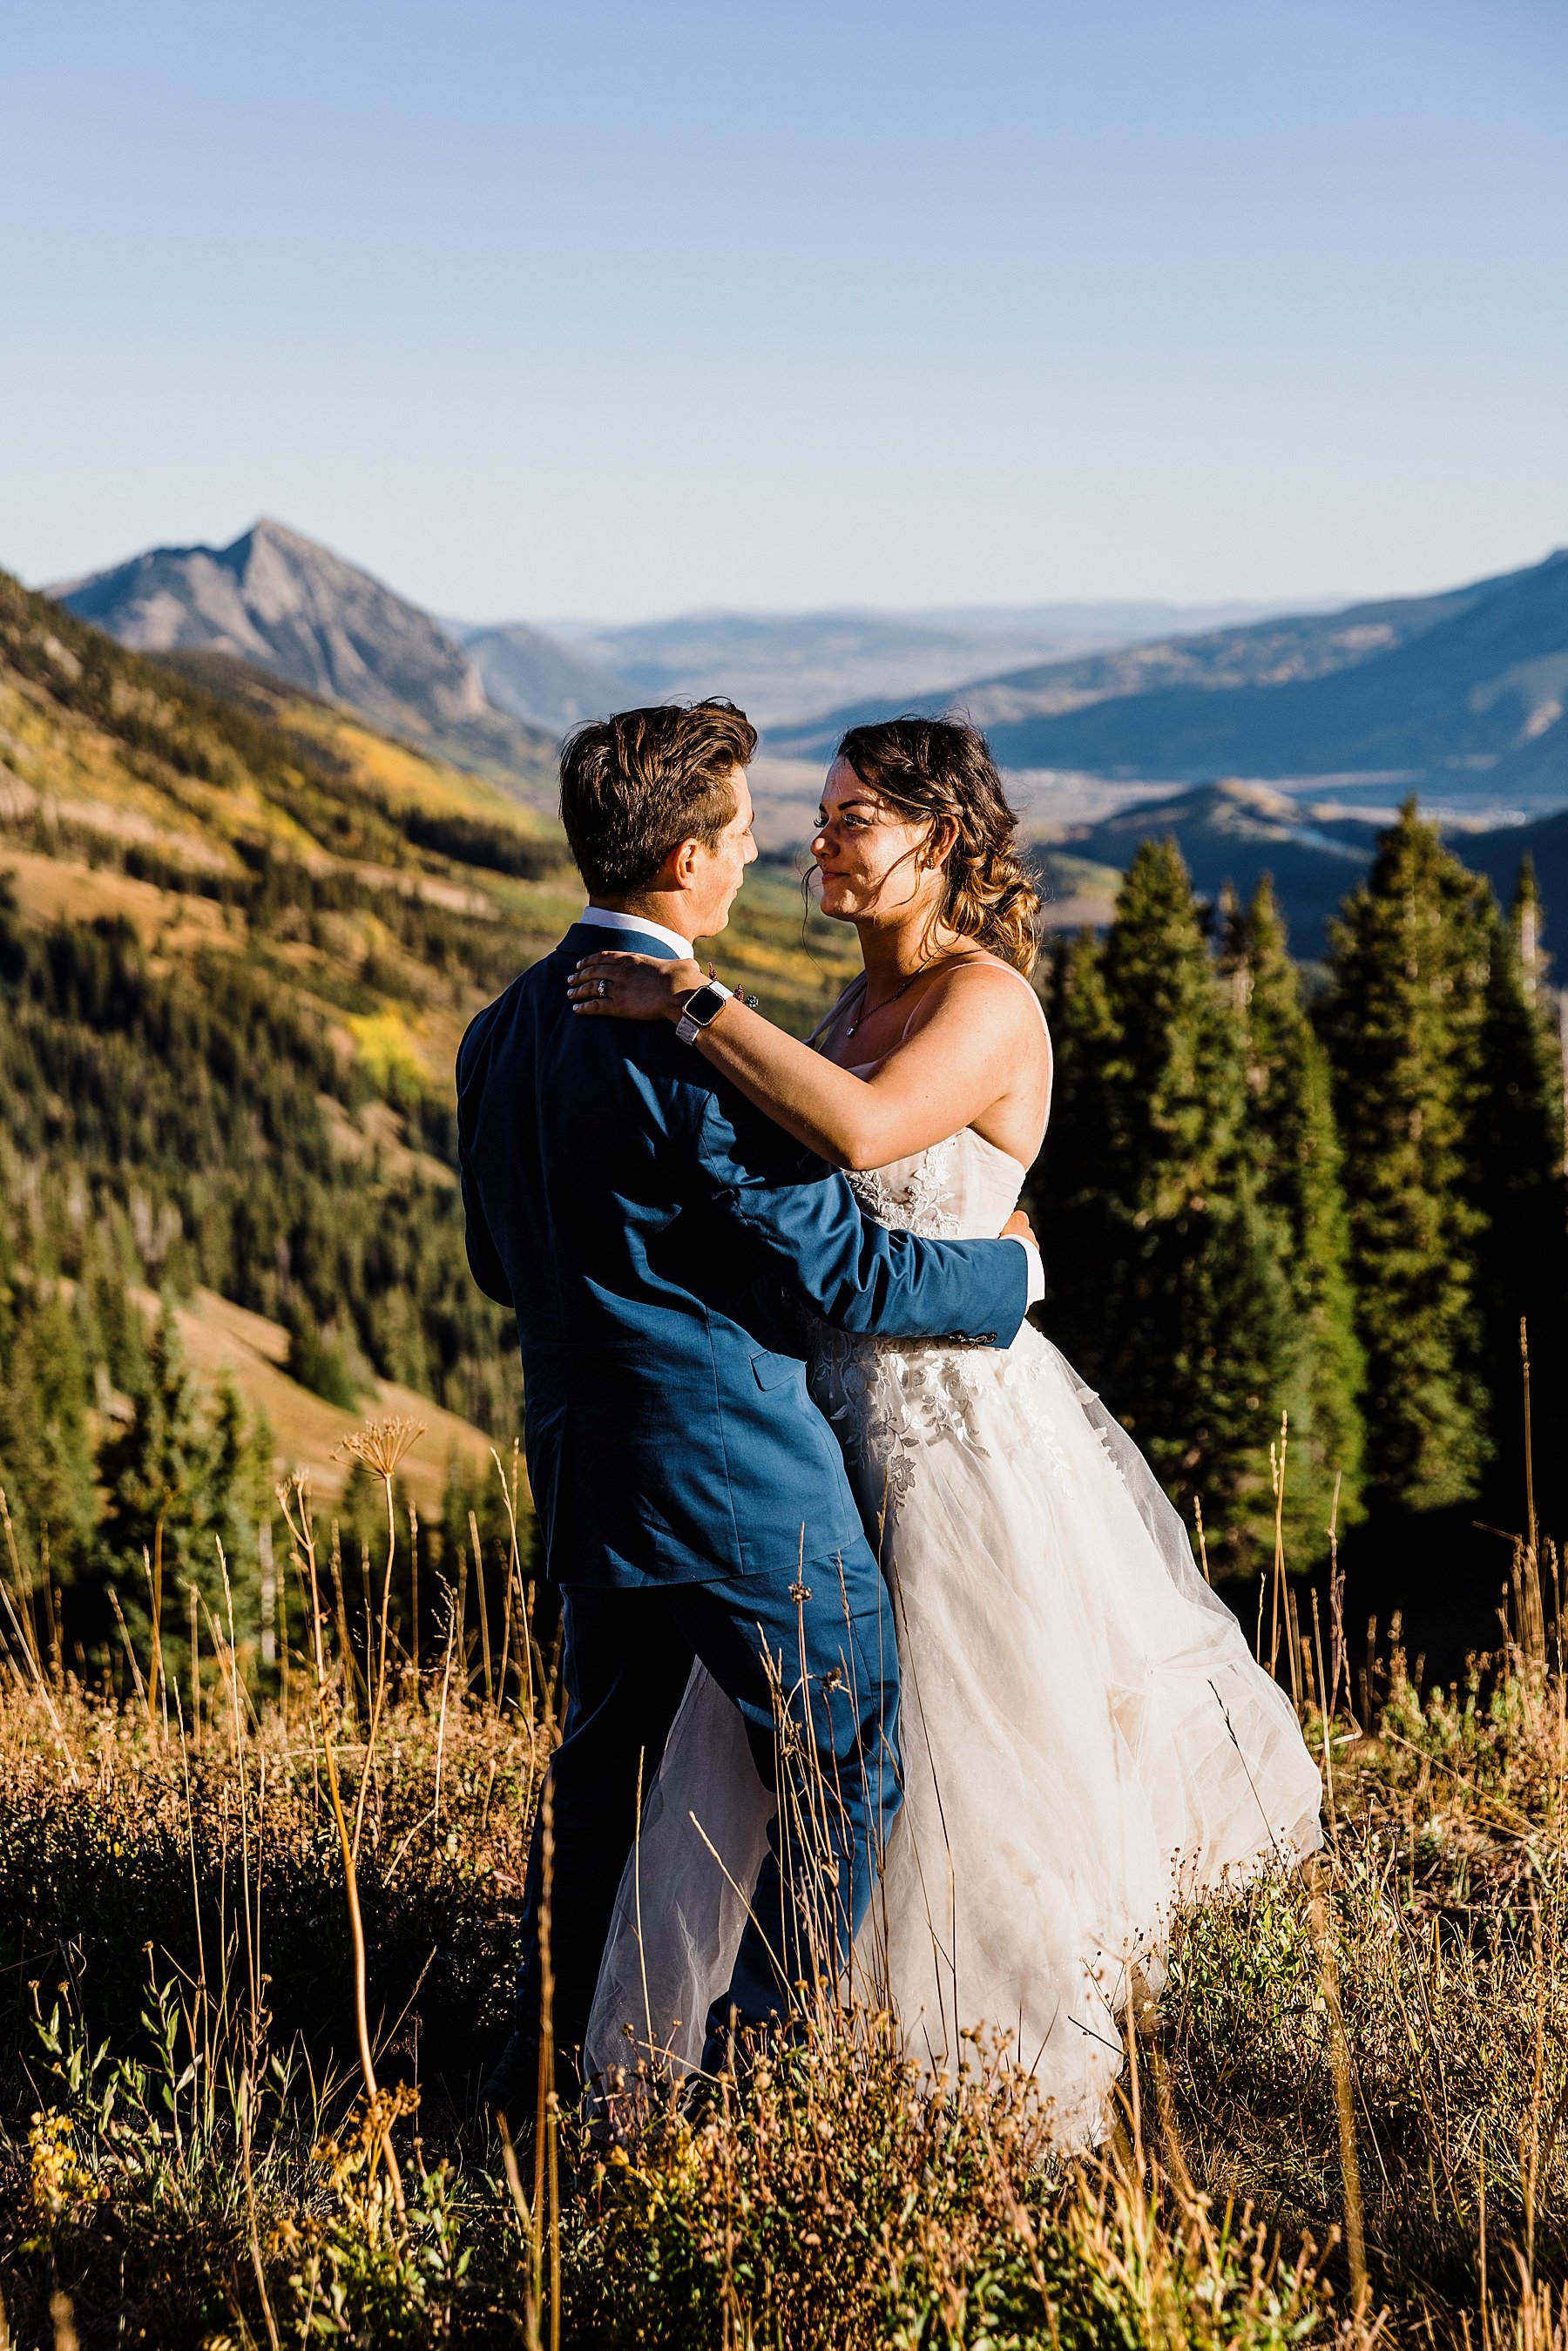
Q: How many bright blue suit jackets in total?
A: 1